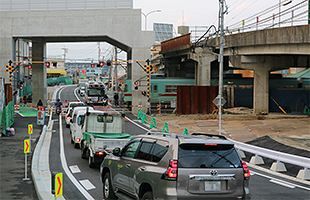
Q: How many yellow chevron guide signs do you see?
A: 3